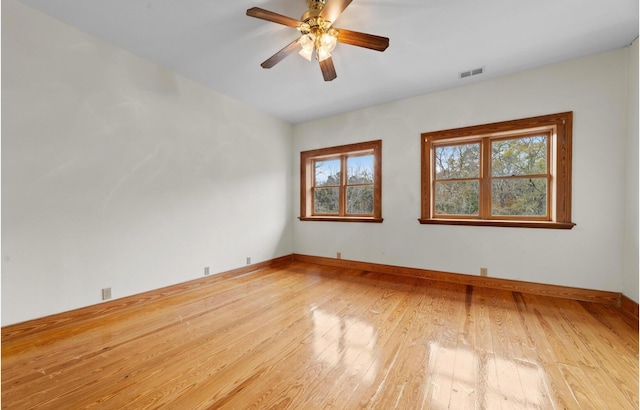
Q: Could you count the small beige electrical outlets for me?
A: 5